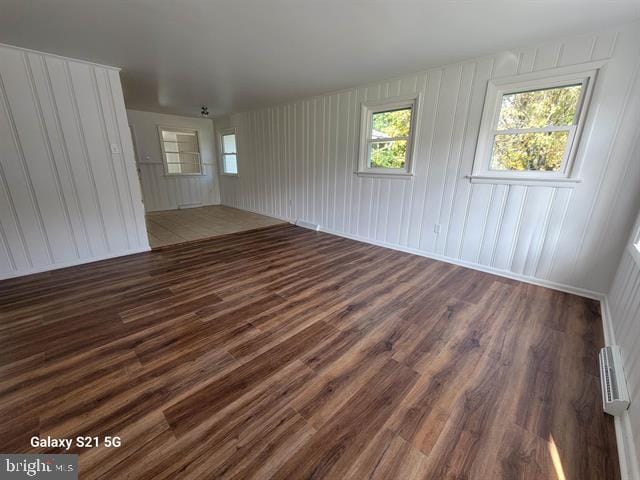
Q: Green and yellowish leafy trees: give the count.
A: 2